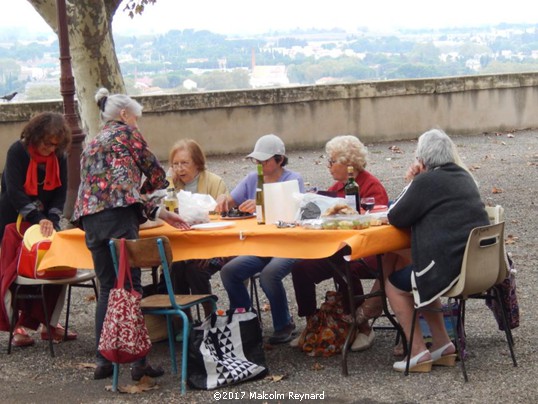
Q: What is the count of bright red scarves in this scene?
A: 1